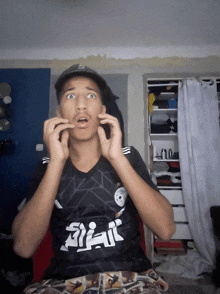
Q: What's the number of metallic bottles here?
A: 2